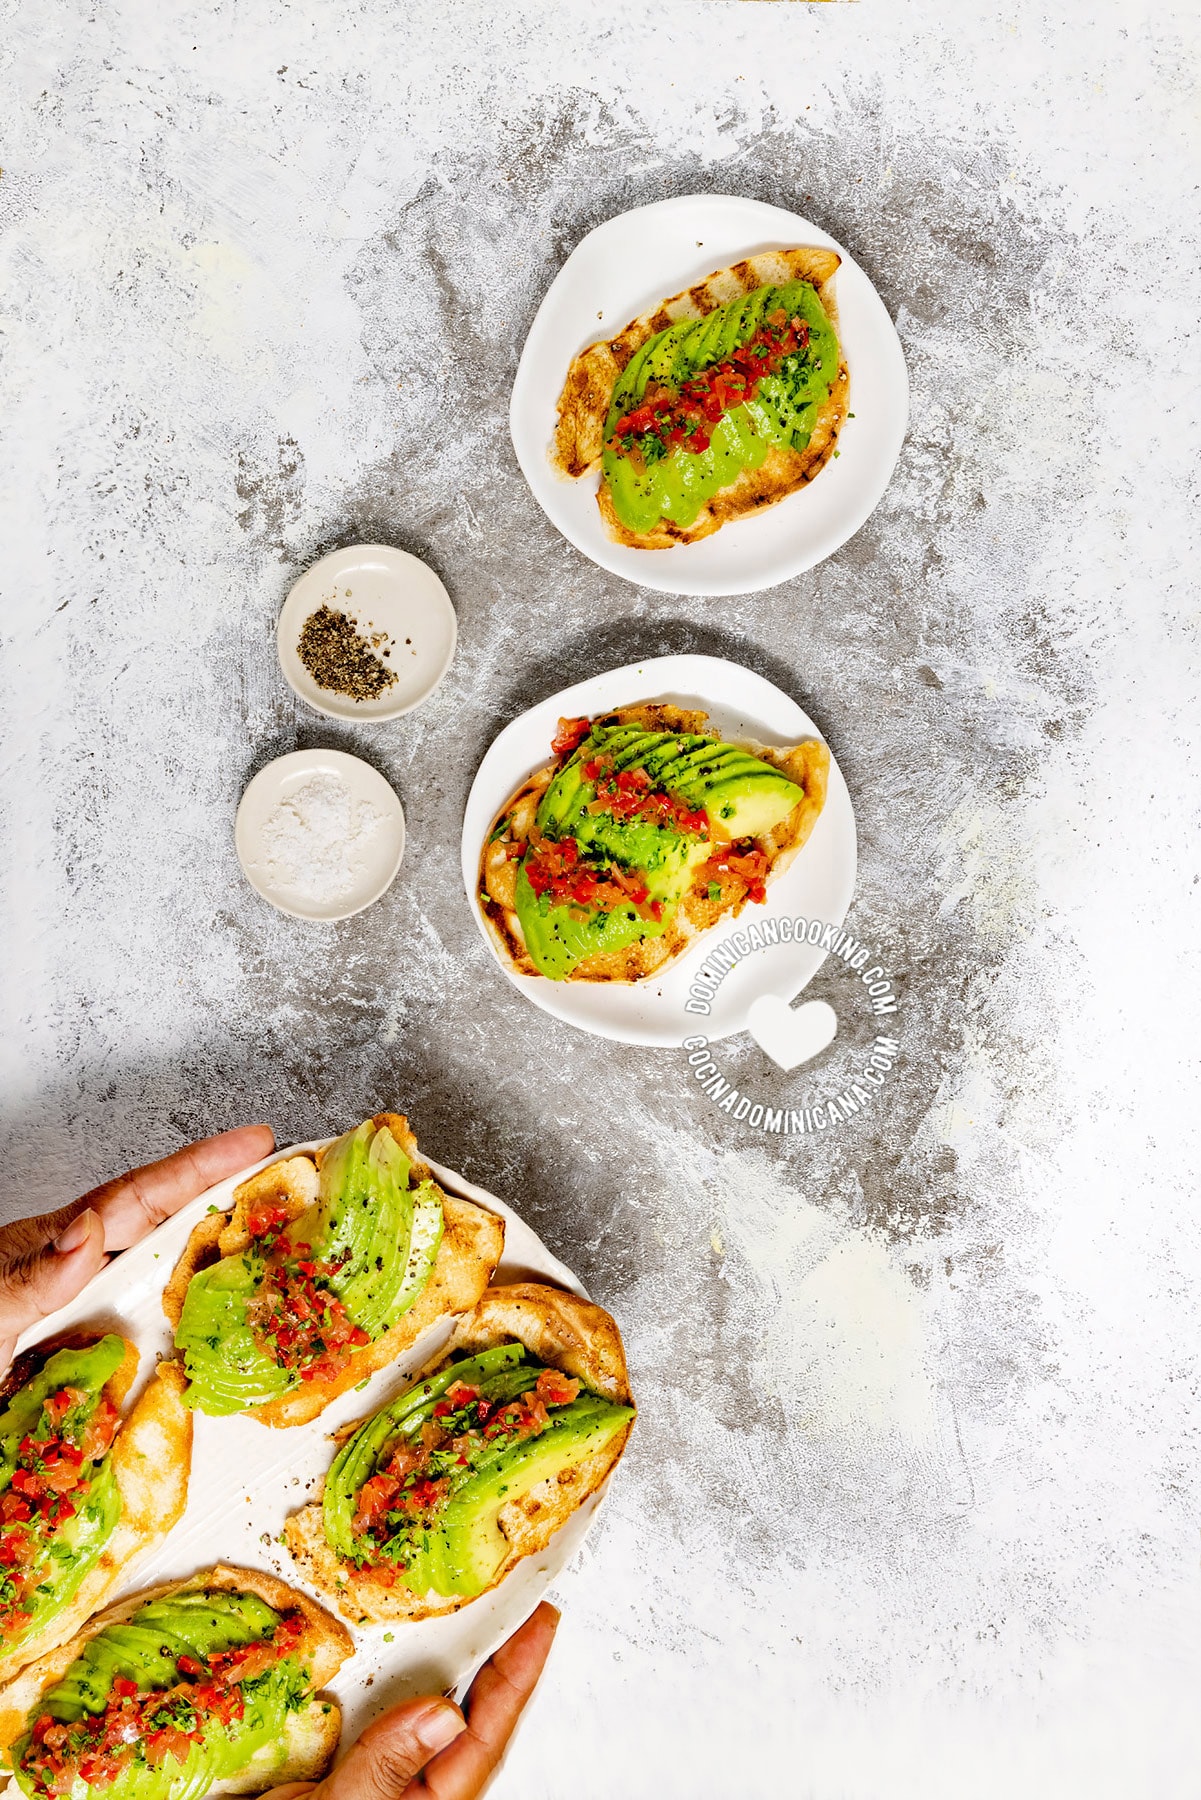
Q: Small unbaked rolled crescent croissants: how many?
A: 0